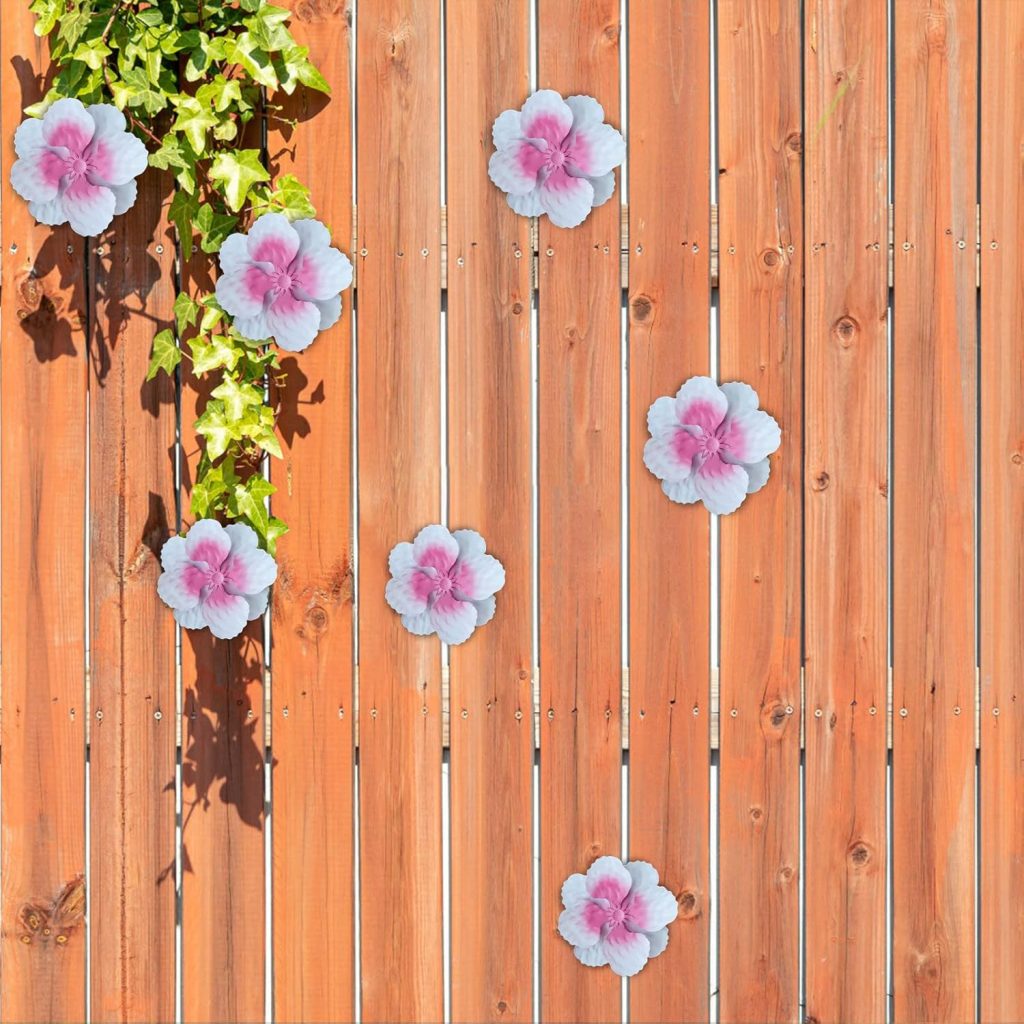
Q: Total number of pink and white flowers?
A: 7